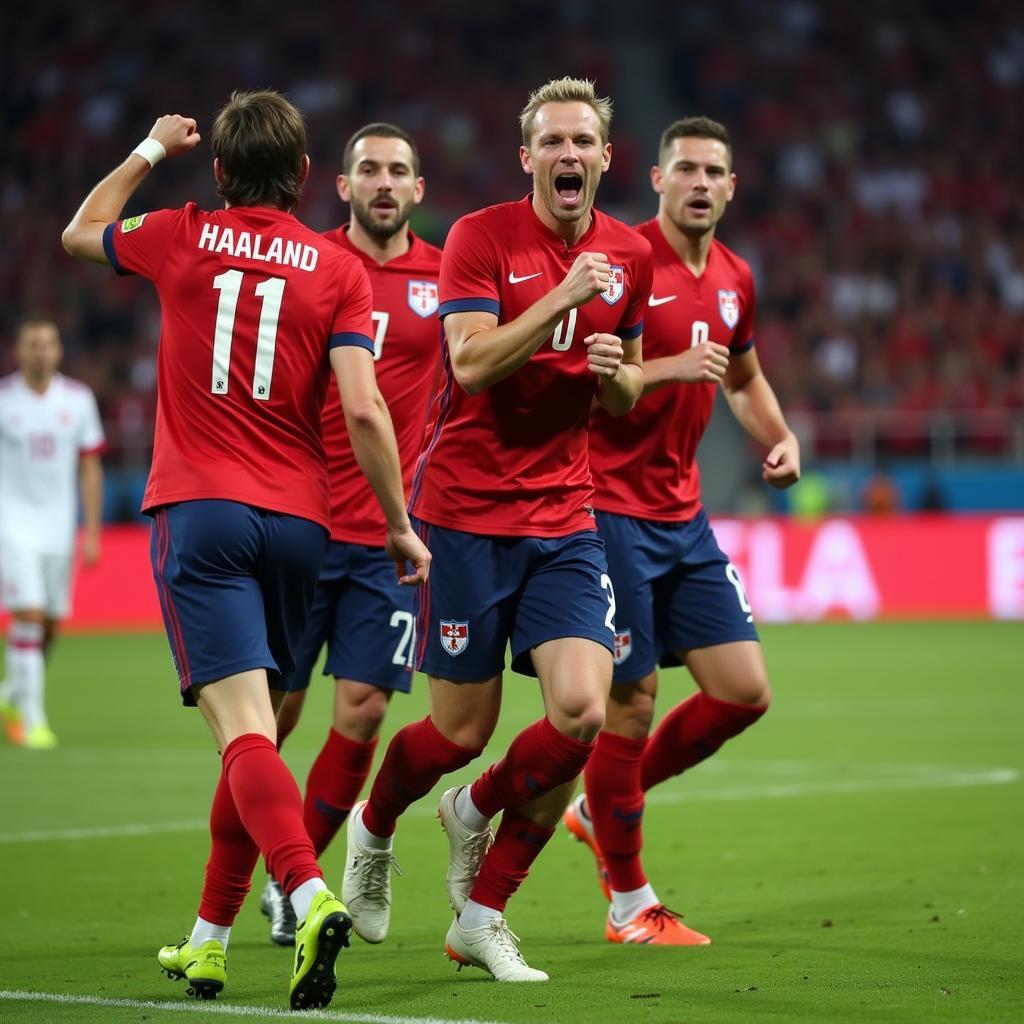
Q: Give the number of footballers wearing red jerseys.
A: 4